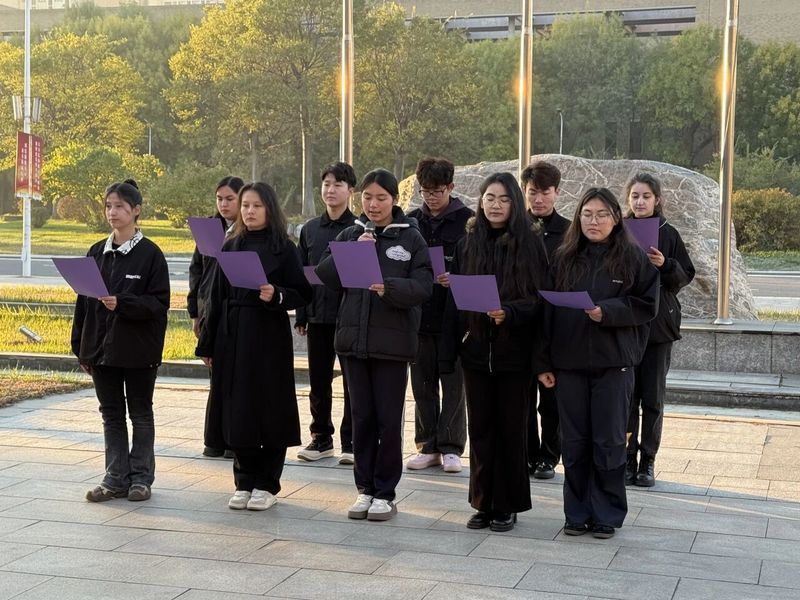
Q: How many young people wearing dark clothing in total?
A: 10